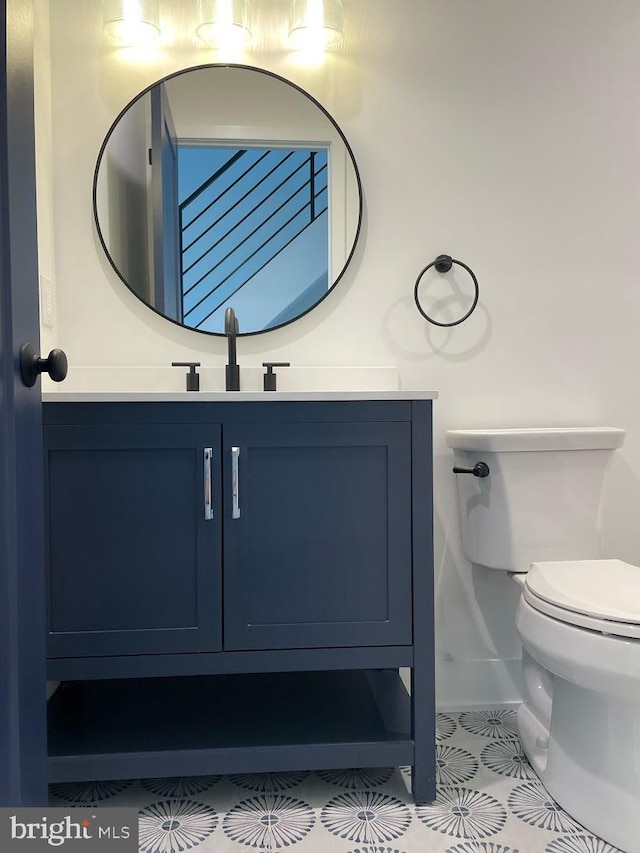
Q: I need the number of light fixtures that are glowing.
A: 3